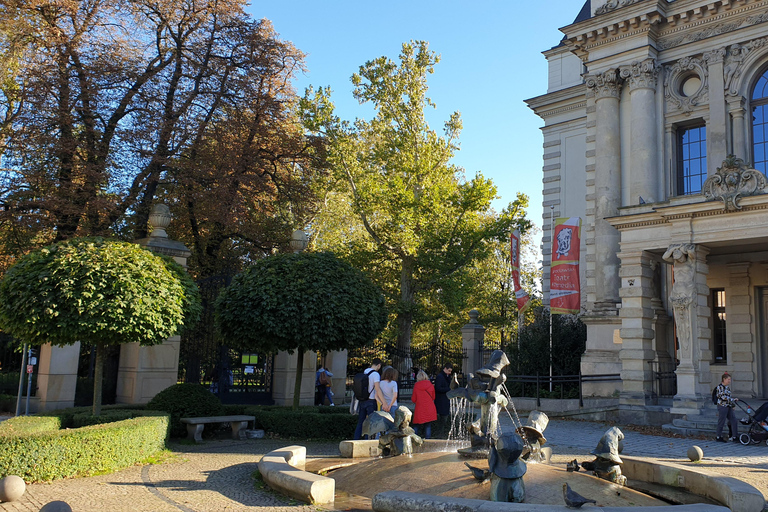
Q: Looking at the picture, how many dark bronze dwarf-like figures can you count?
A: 5